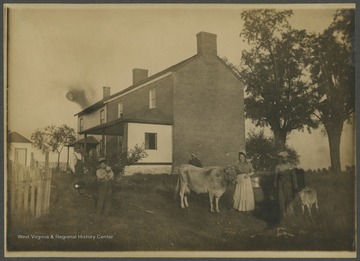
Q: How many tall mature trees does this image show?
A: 2